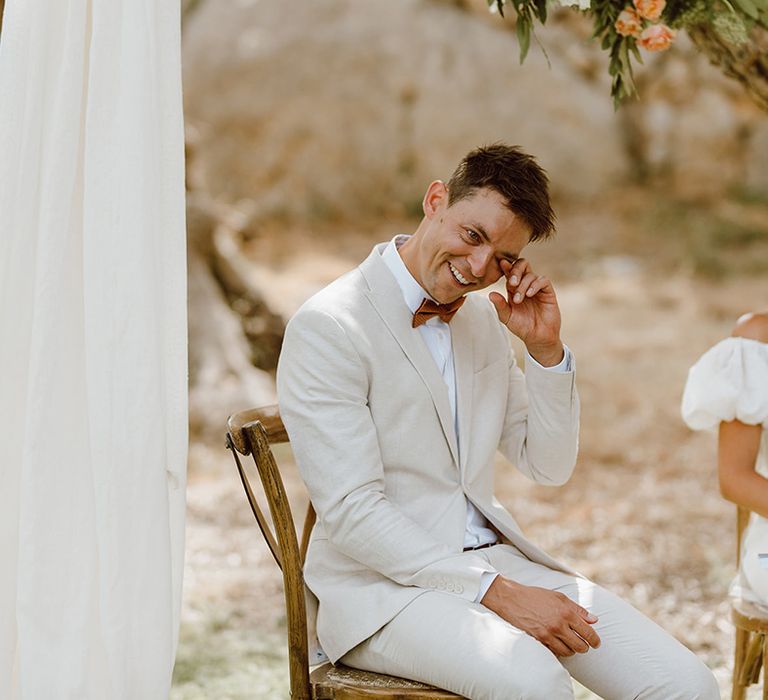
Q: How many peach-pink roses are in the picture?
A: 3